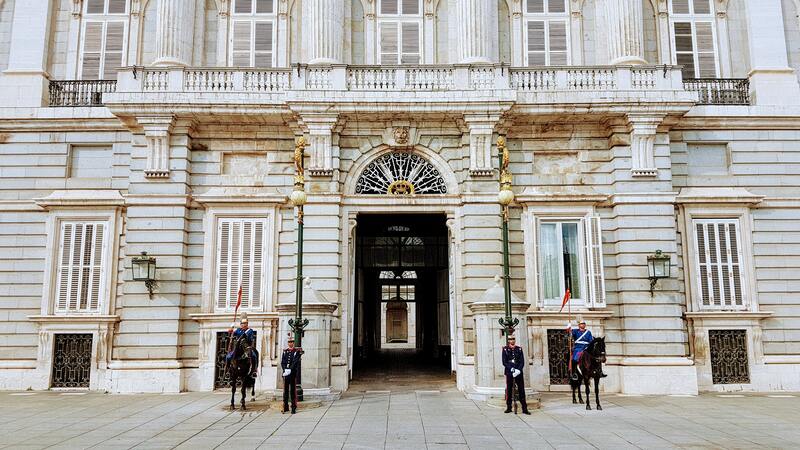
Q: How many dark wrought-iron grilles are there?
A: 4